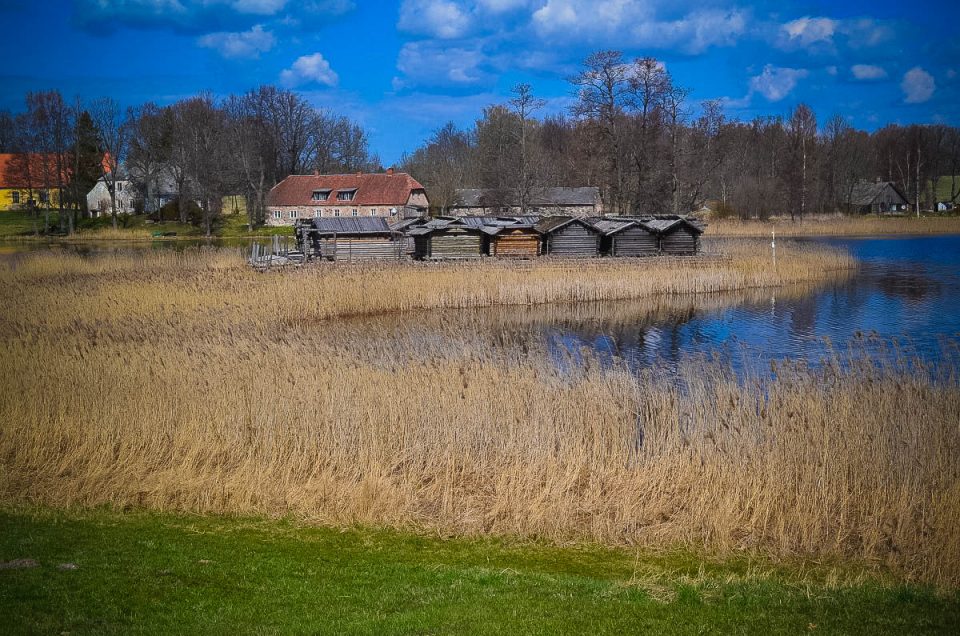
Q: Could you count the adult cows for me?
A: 0